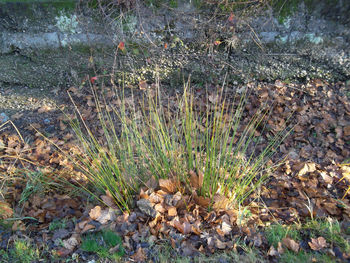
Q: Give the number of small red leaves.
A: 5